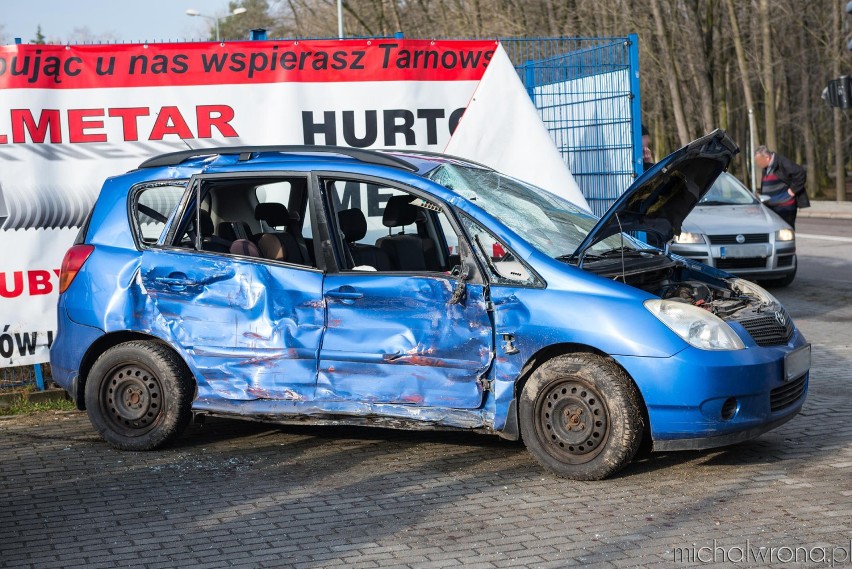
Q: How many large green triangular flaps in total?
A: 0